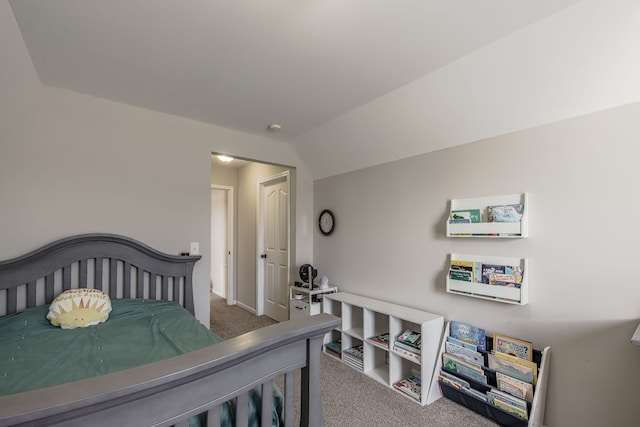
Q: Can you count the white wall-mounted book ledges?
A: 2